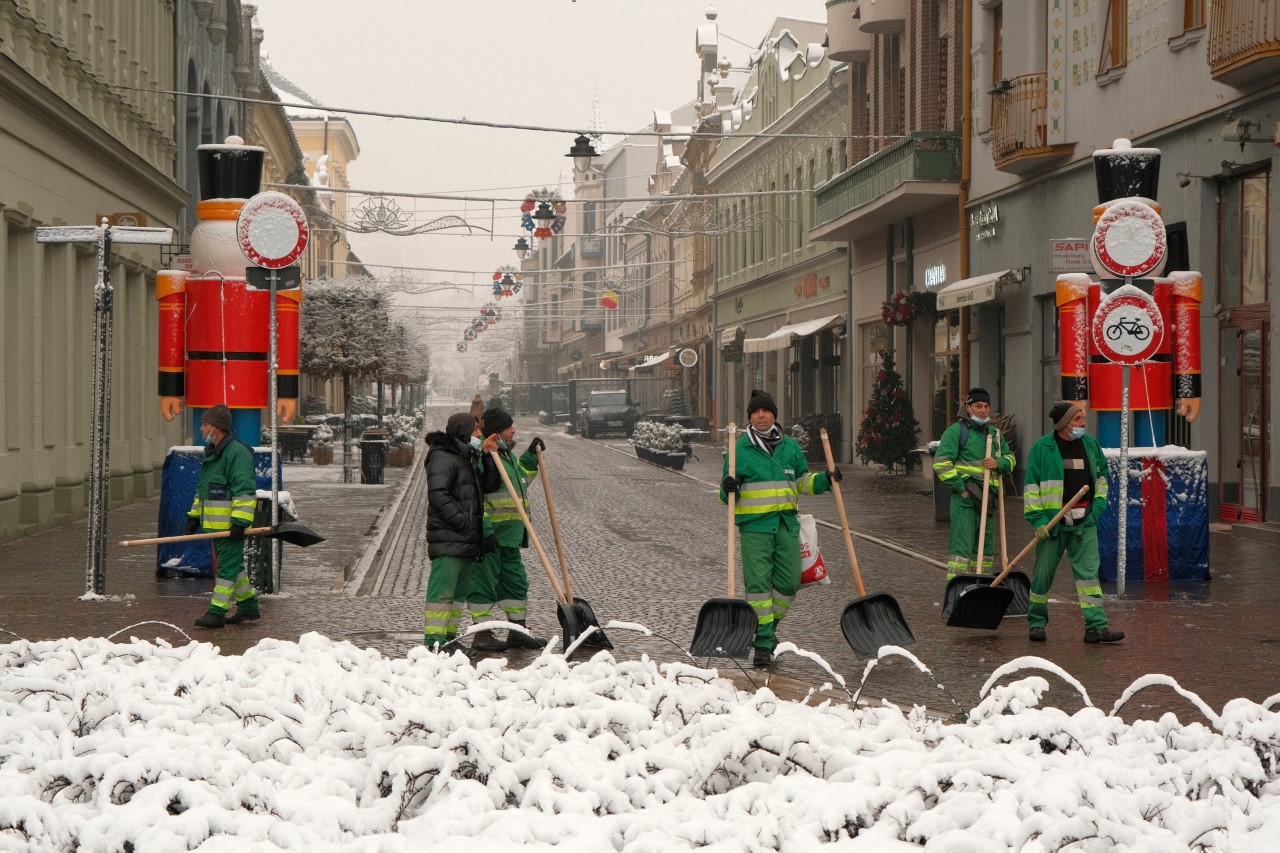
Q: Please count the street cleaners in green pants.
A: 6